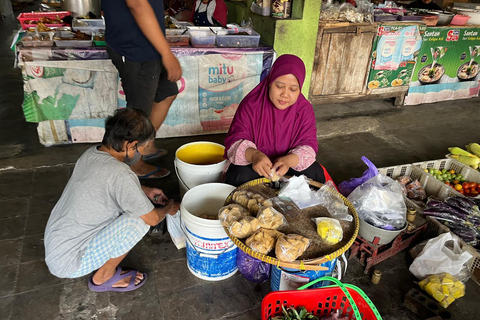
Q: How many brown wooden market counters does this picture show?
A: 1